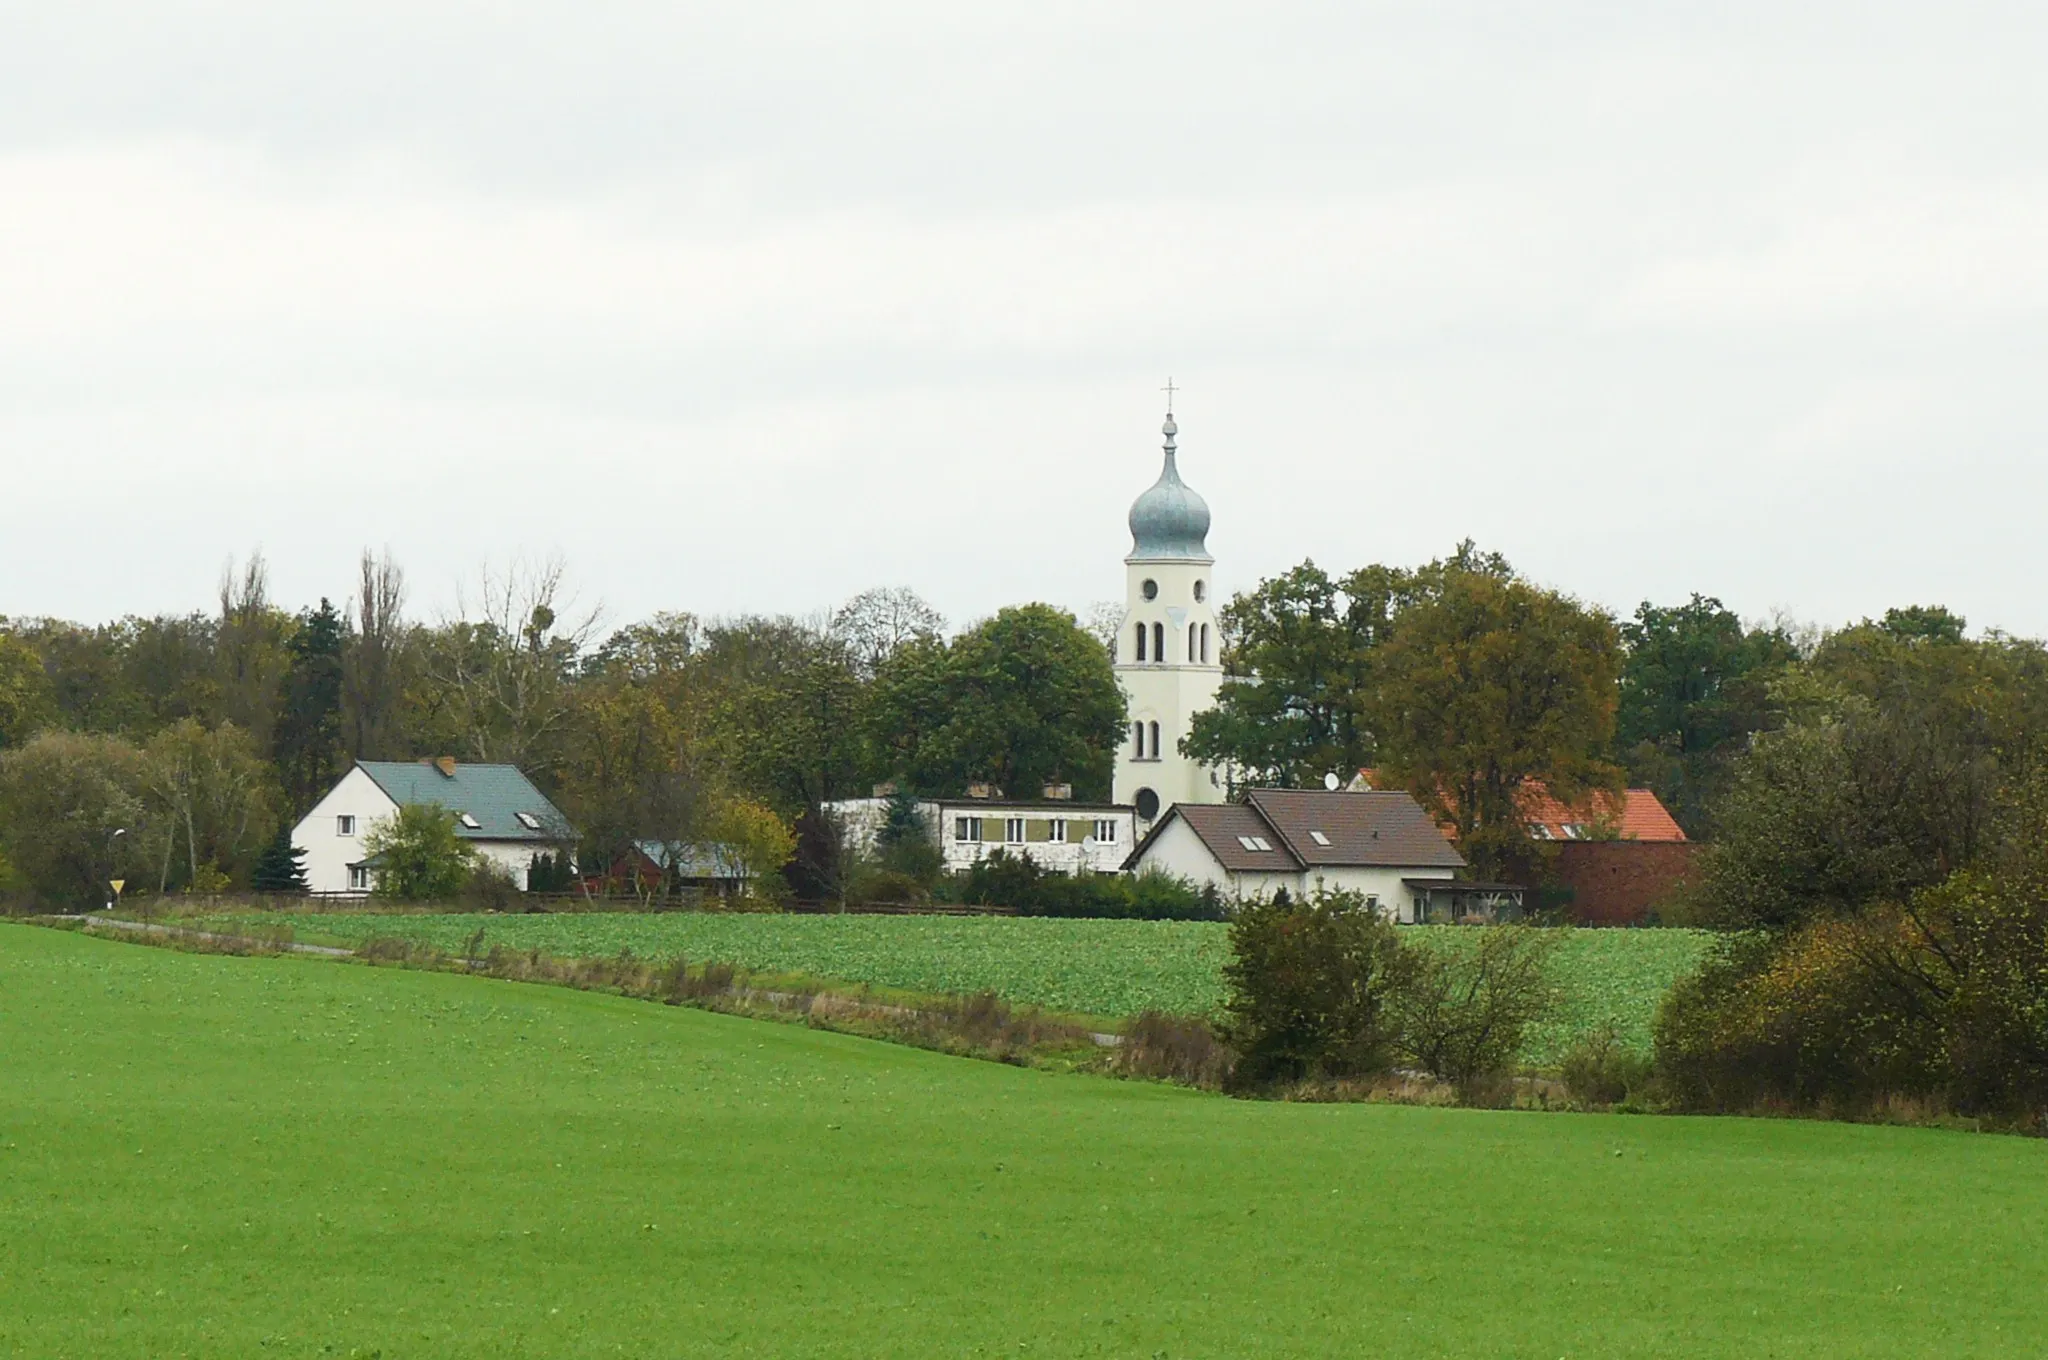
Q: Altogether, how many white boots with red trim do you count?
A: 0